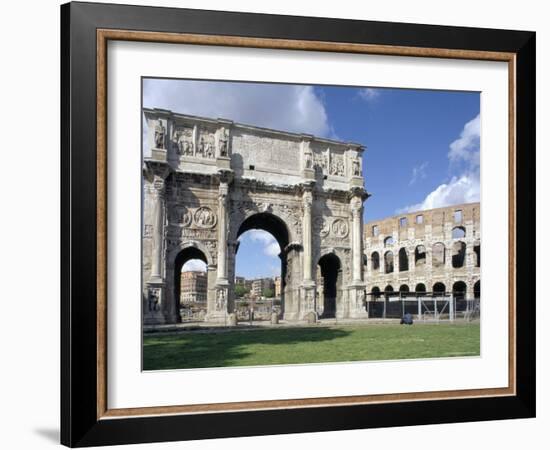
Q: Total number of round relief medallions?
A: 4